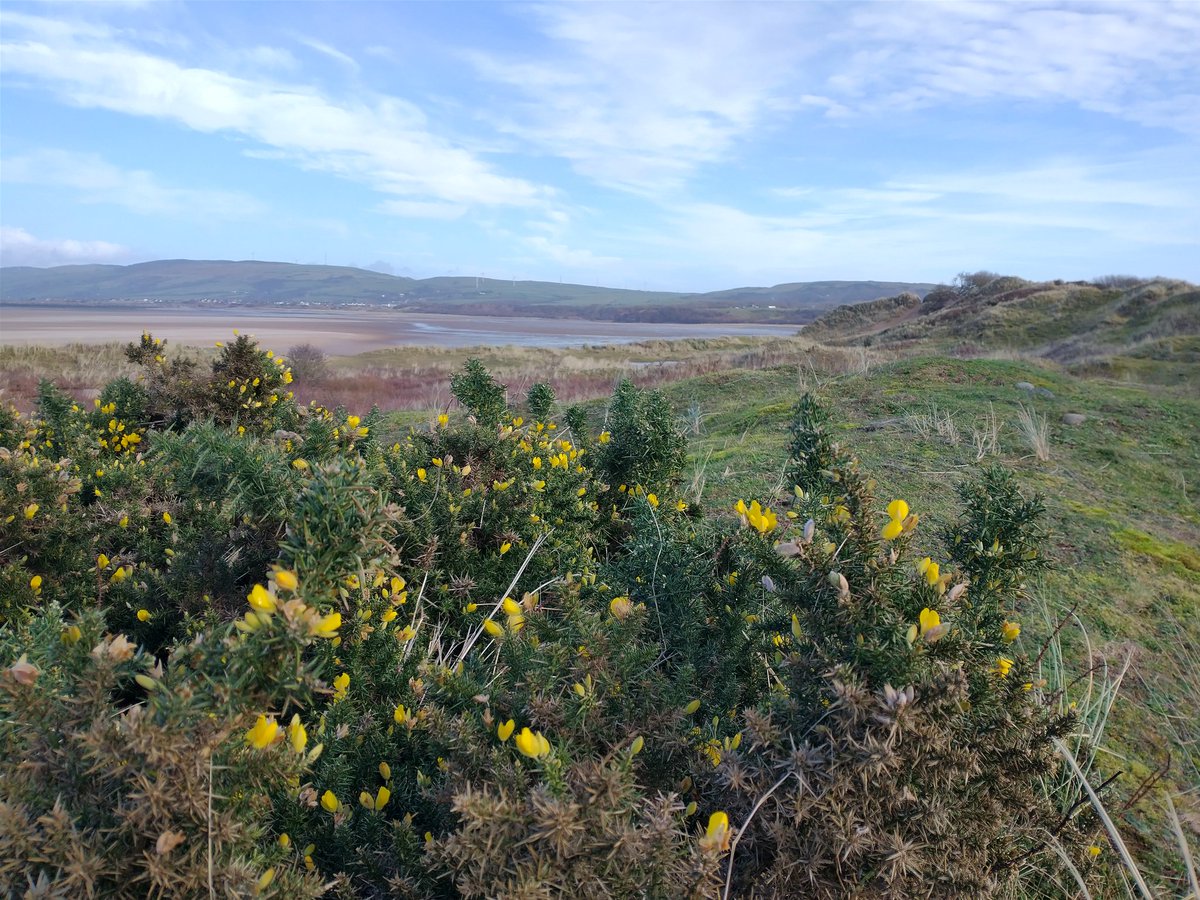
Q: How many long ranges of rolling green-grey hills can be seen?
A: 1